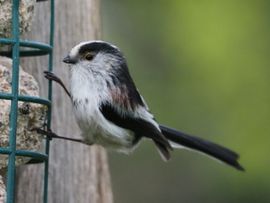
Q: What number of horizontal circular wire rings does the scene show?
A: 3